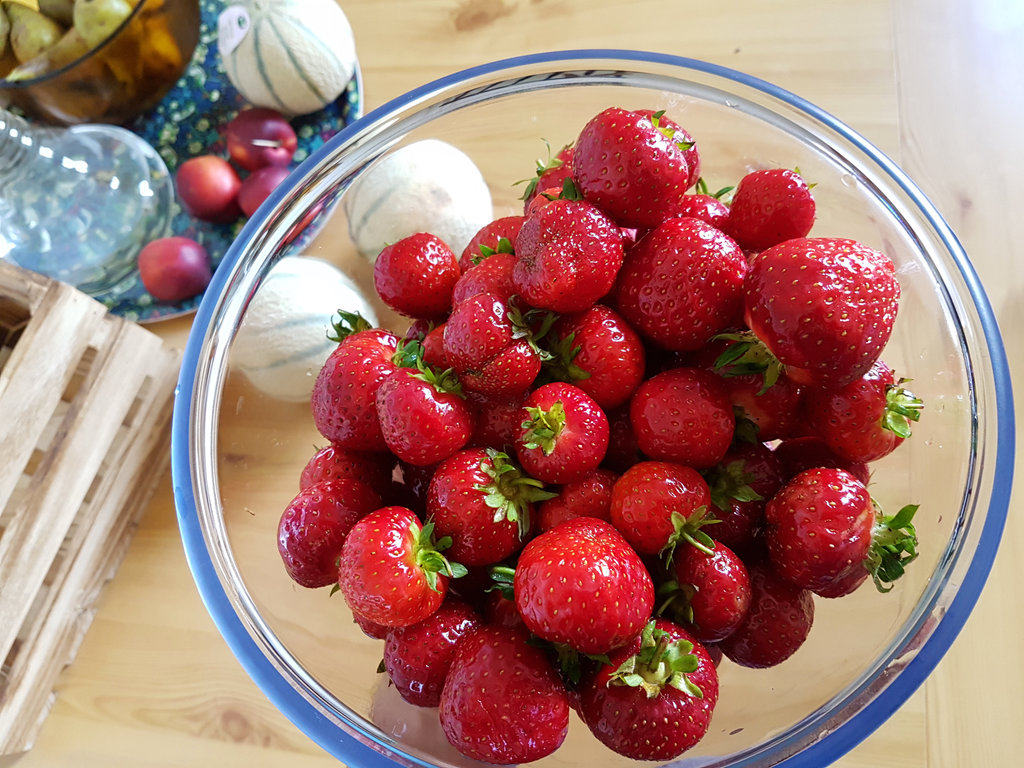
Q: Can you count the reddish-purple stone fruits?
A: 4